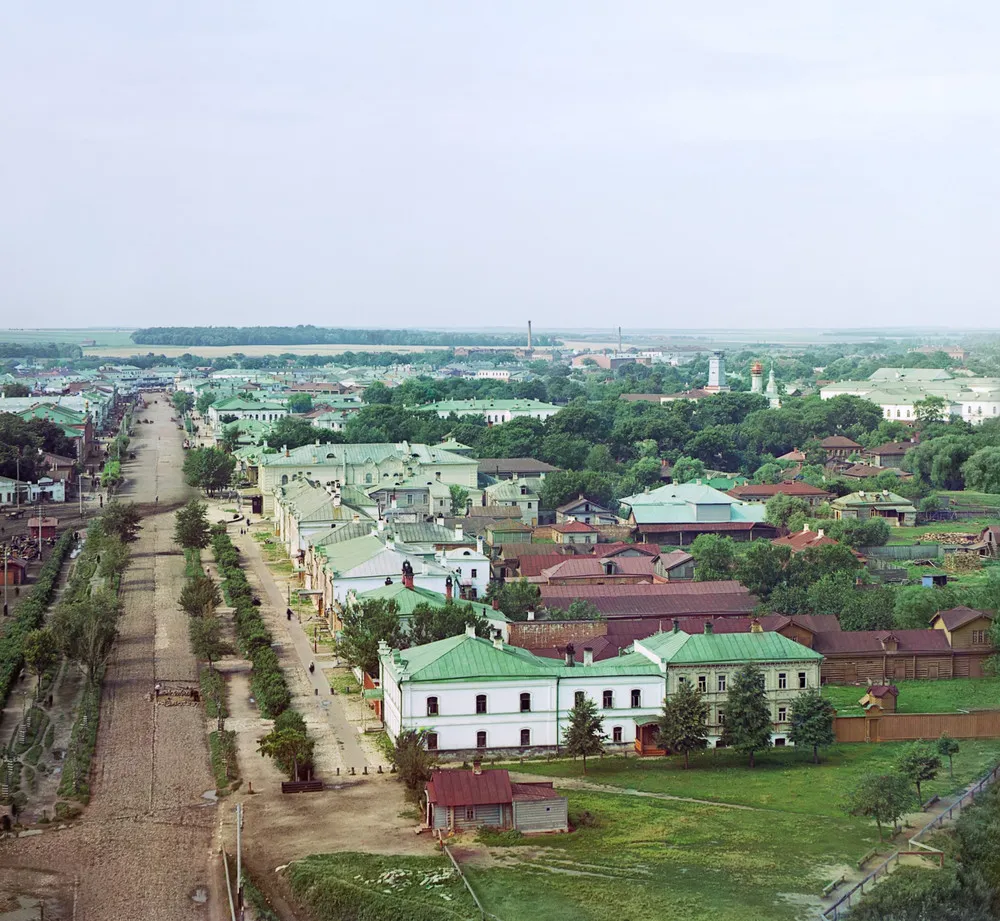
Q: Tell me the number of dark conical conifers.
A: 4